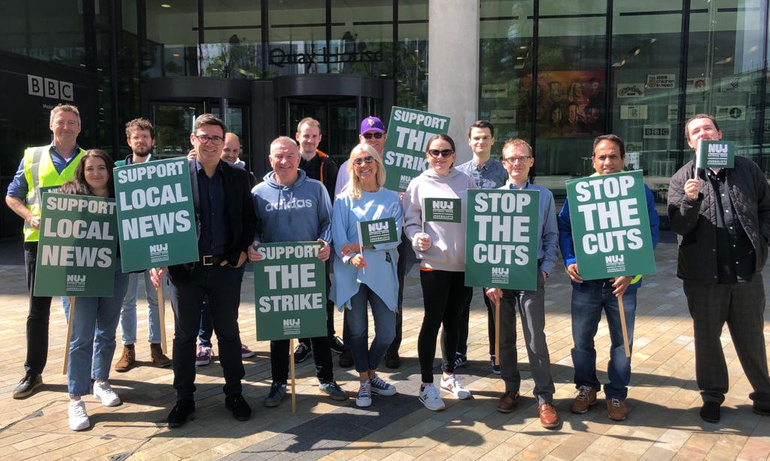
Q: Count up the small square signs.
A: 3